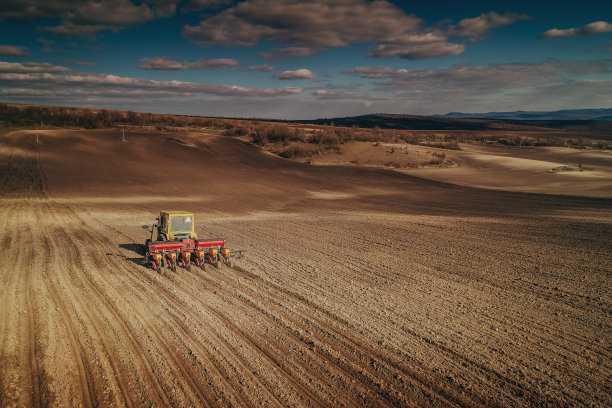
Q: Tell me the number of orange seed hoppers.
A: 6